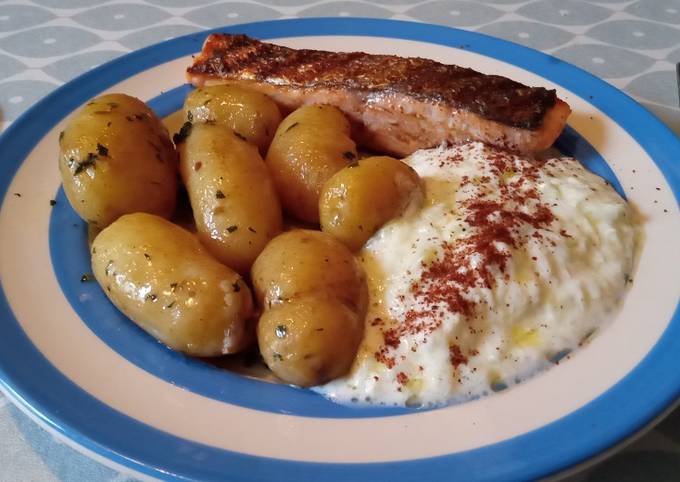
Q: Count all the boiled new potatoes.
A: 7